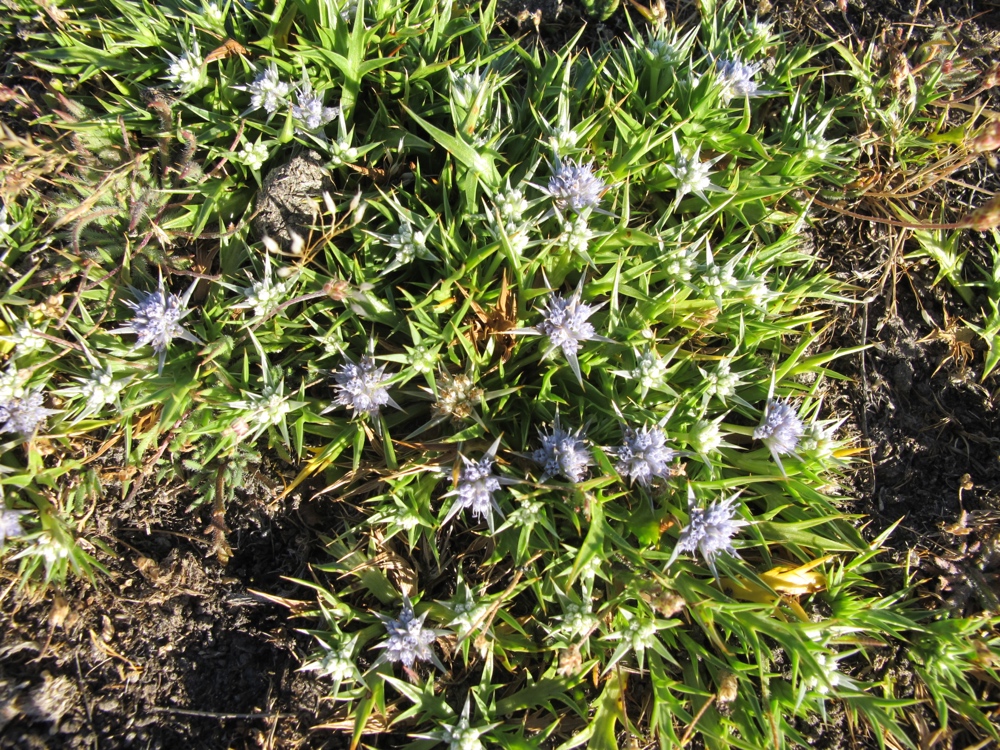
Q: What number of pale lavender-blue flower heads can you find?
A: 15